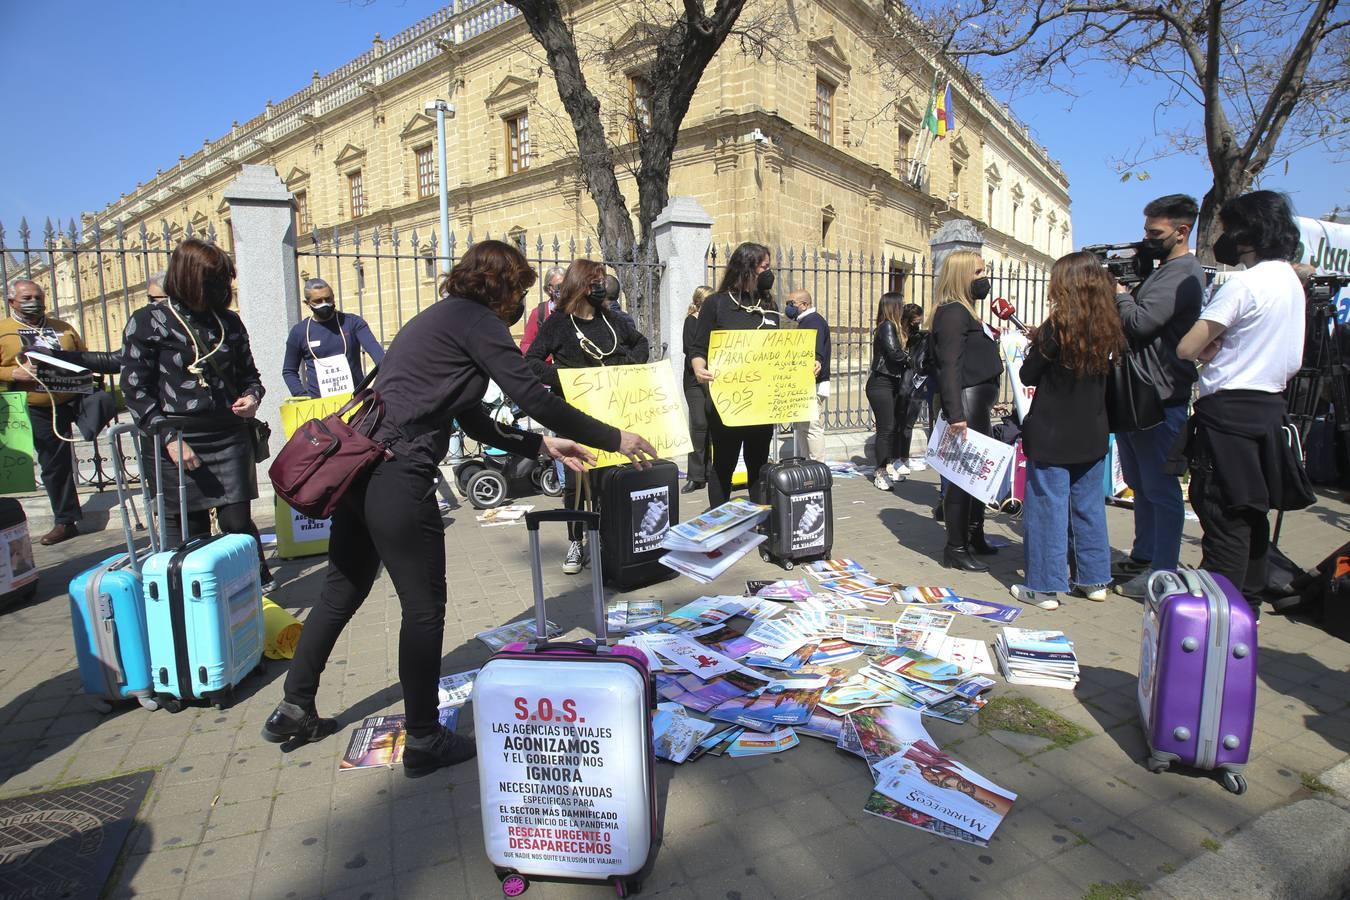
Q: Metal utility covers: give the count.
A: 1